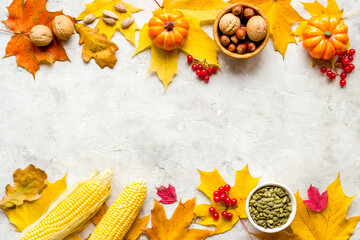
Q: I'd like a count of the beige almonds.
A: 5